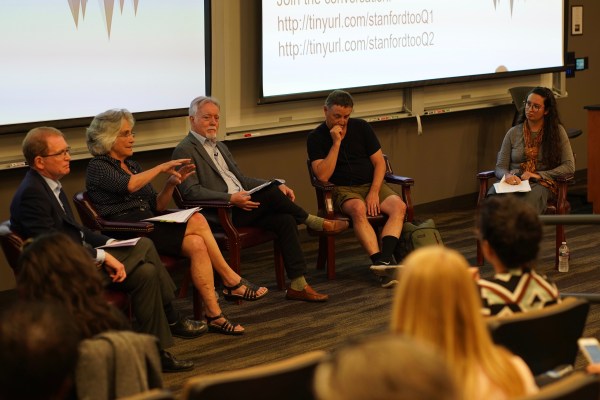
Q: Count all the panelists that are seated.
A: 5